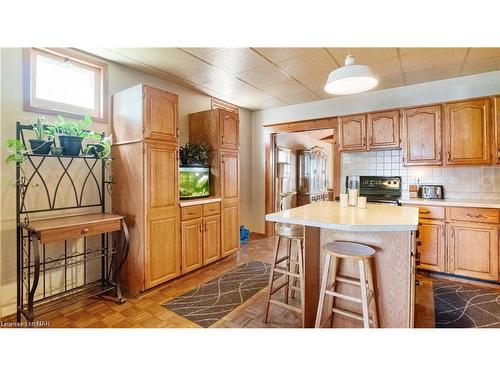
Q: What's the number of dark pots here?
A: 3